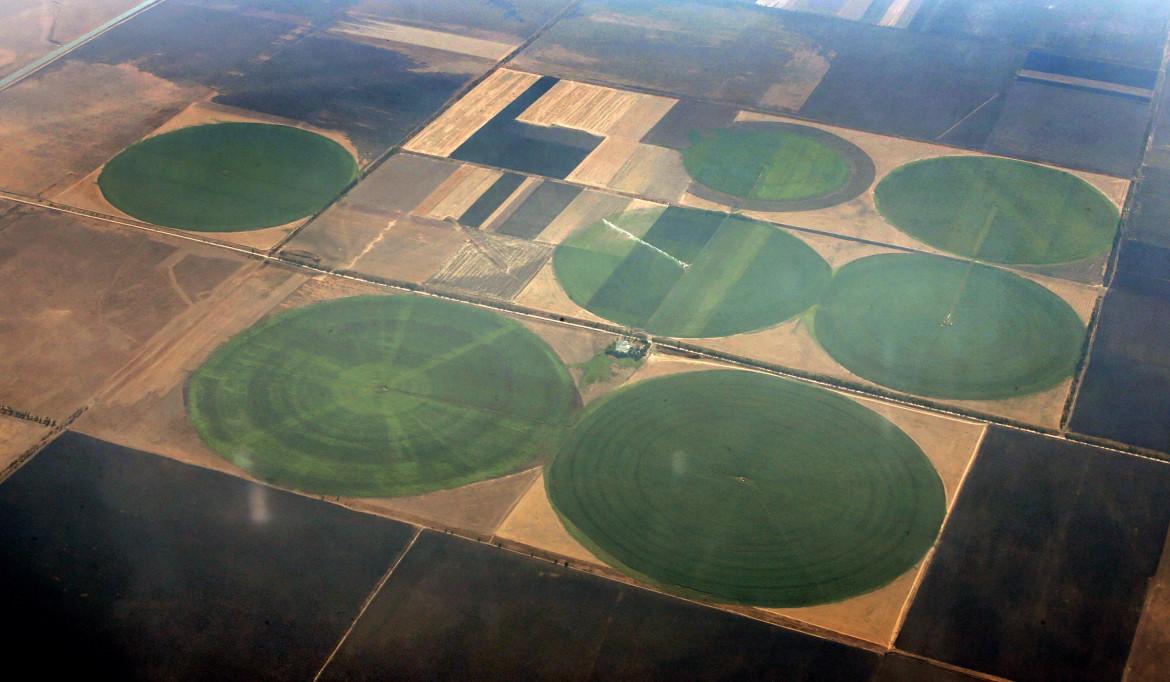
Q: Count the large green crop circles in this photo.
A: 7